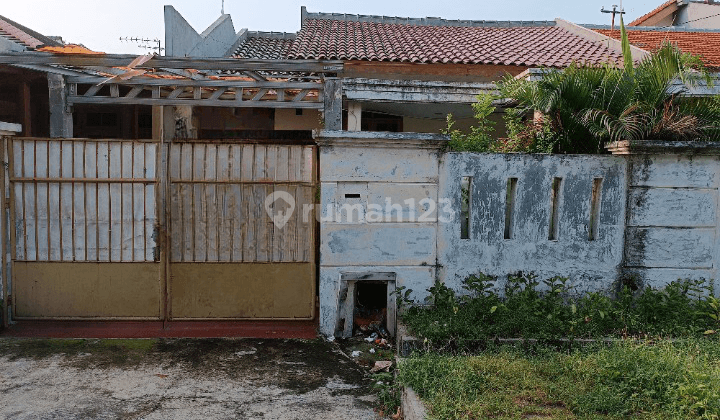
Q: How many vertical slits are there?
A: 4